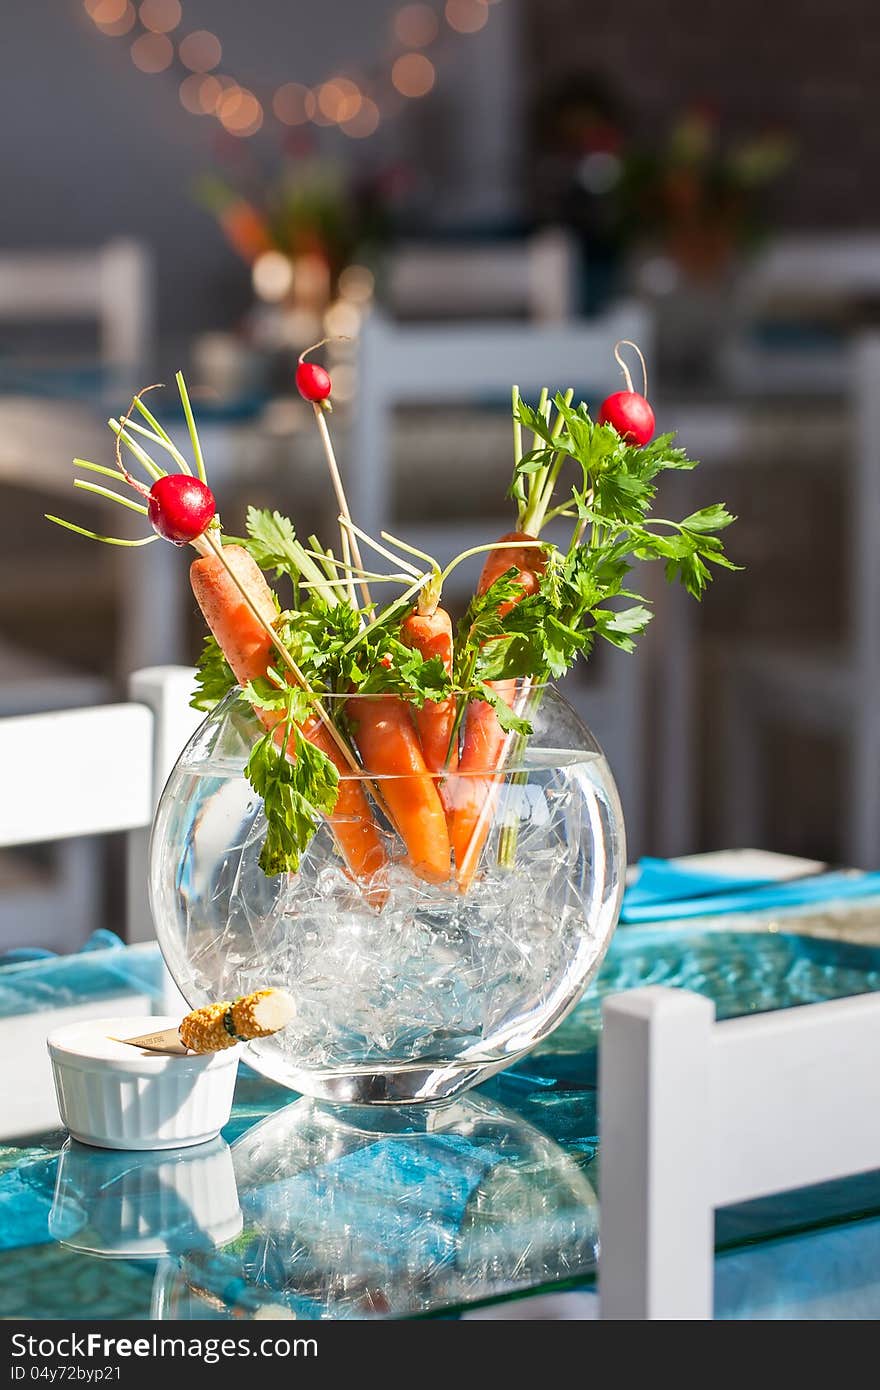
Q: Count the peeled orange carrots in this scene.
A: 4